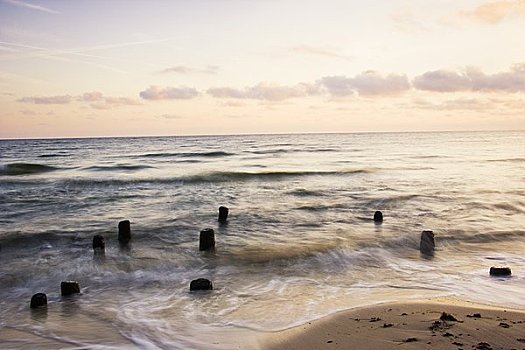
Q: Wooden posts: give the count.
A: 10